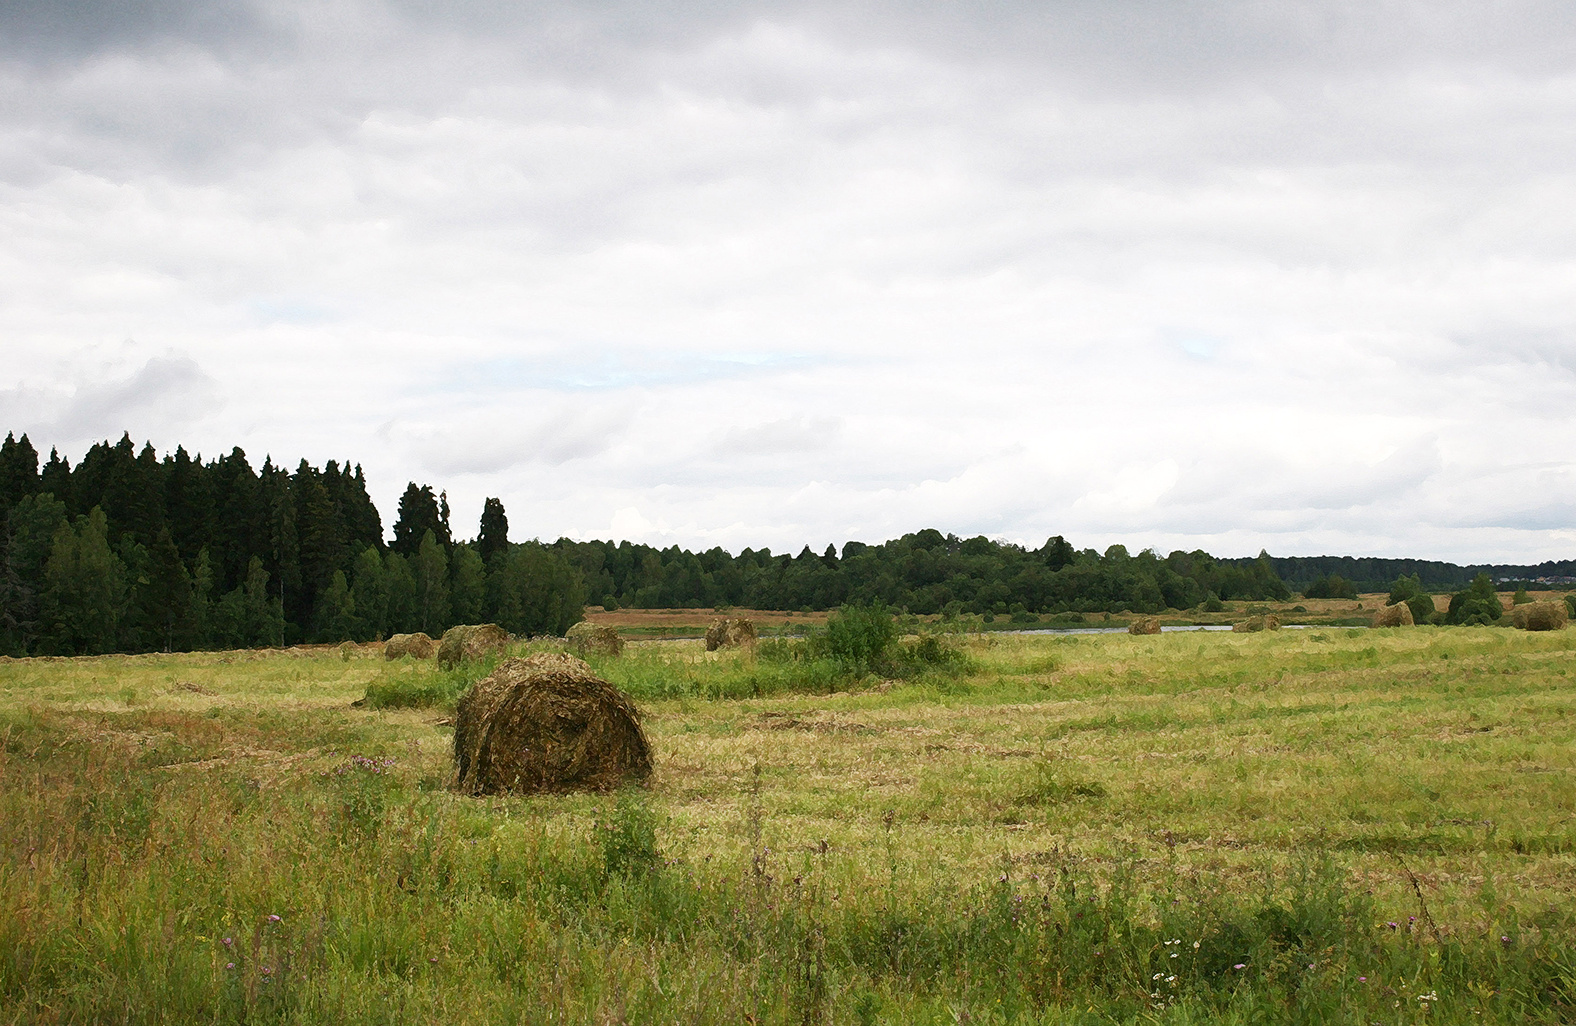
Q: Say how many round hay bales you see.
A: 9